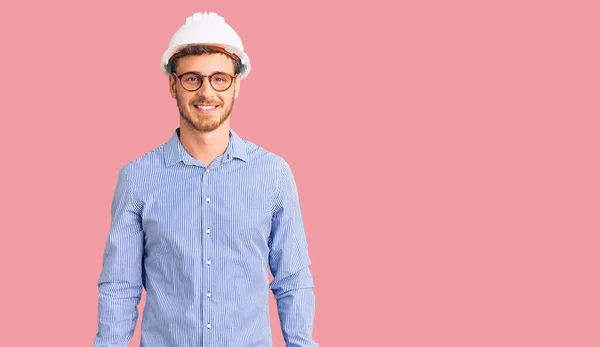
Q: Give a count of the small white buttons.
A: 6